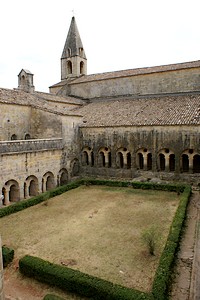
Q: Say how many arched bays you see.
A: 11